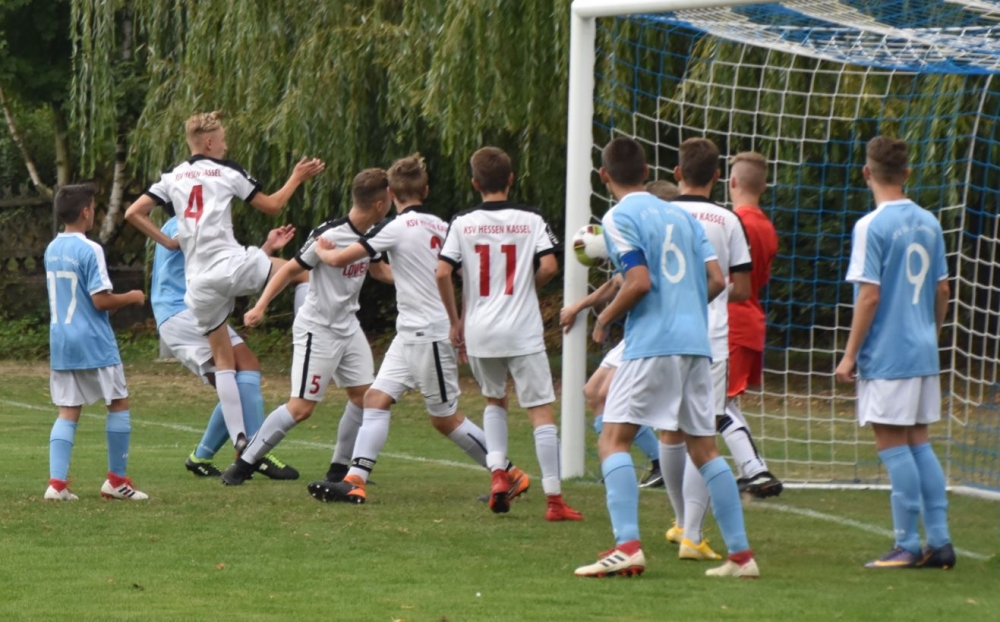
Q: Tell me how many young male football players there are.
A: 11